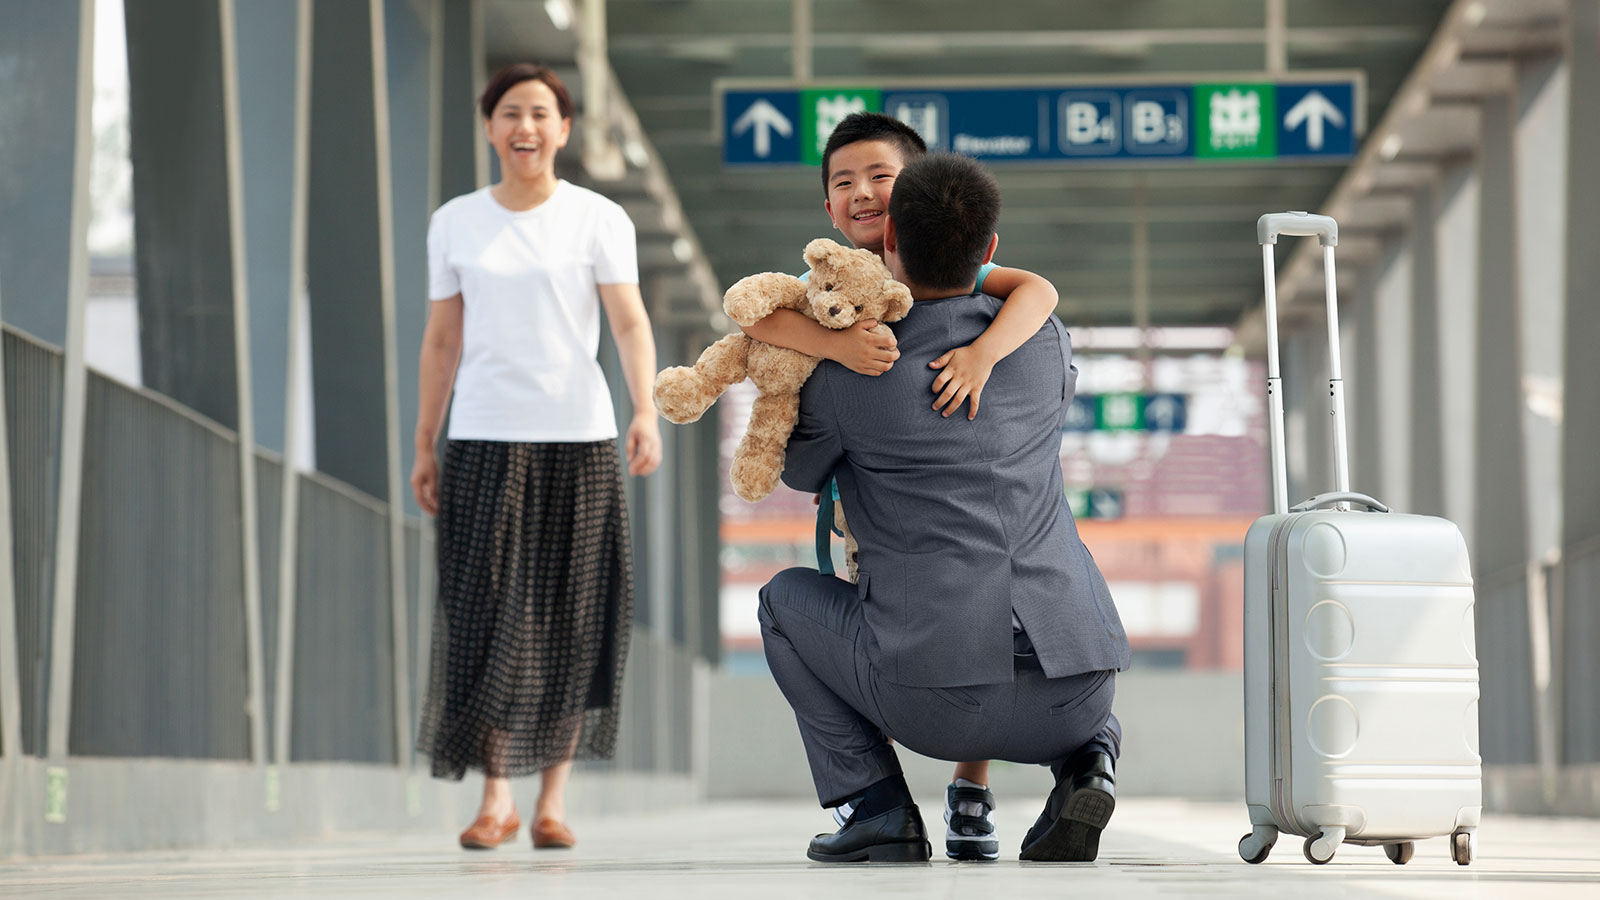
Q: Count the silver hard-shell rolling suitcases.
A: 1